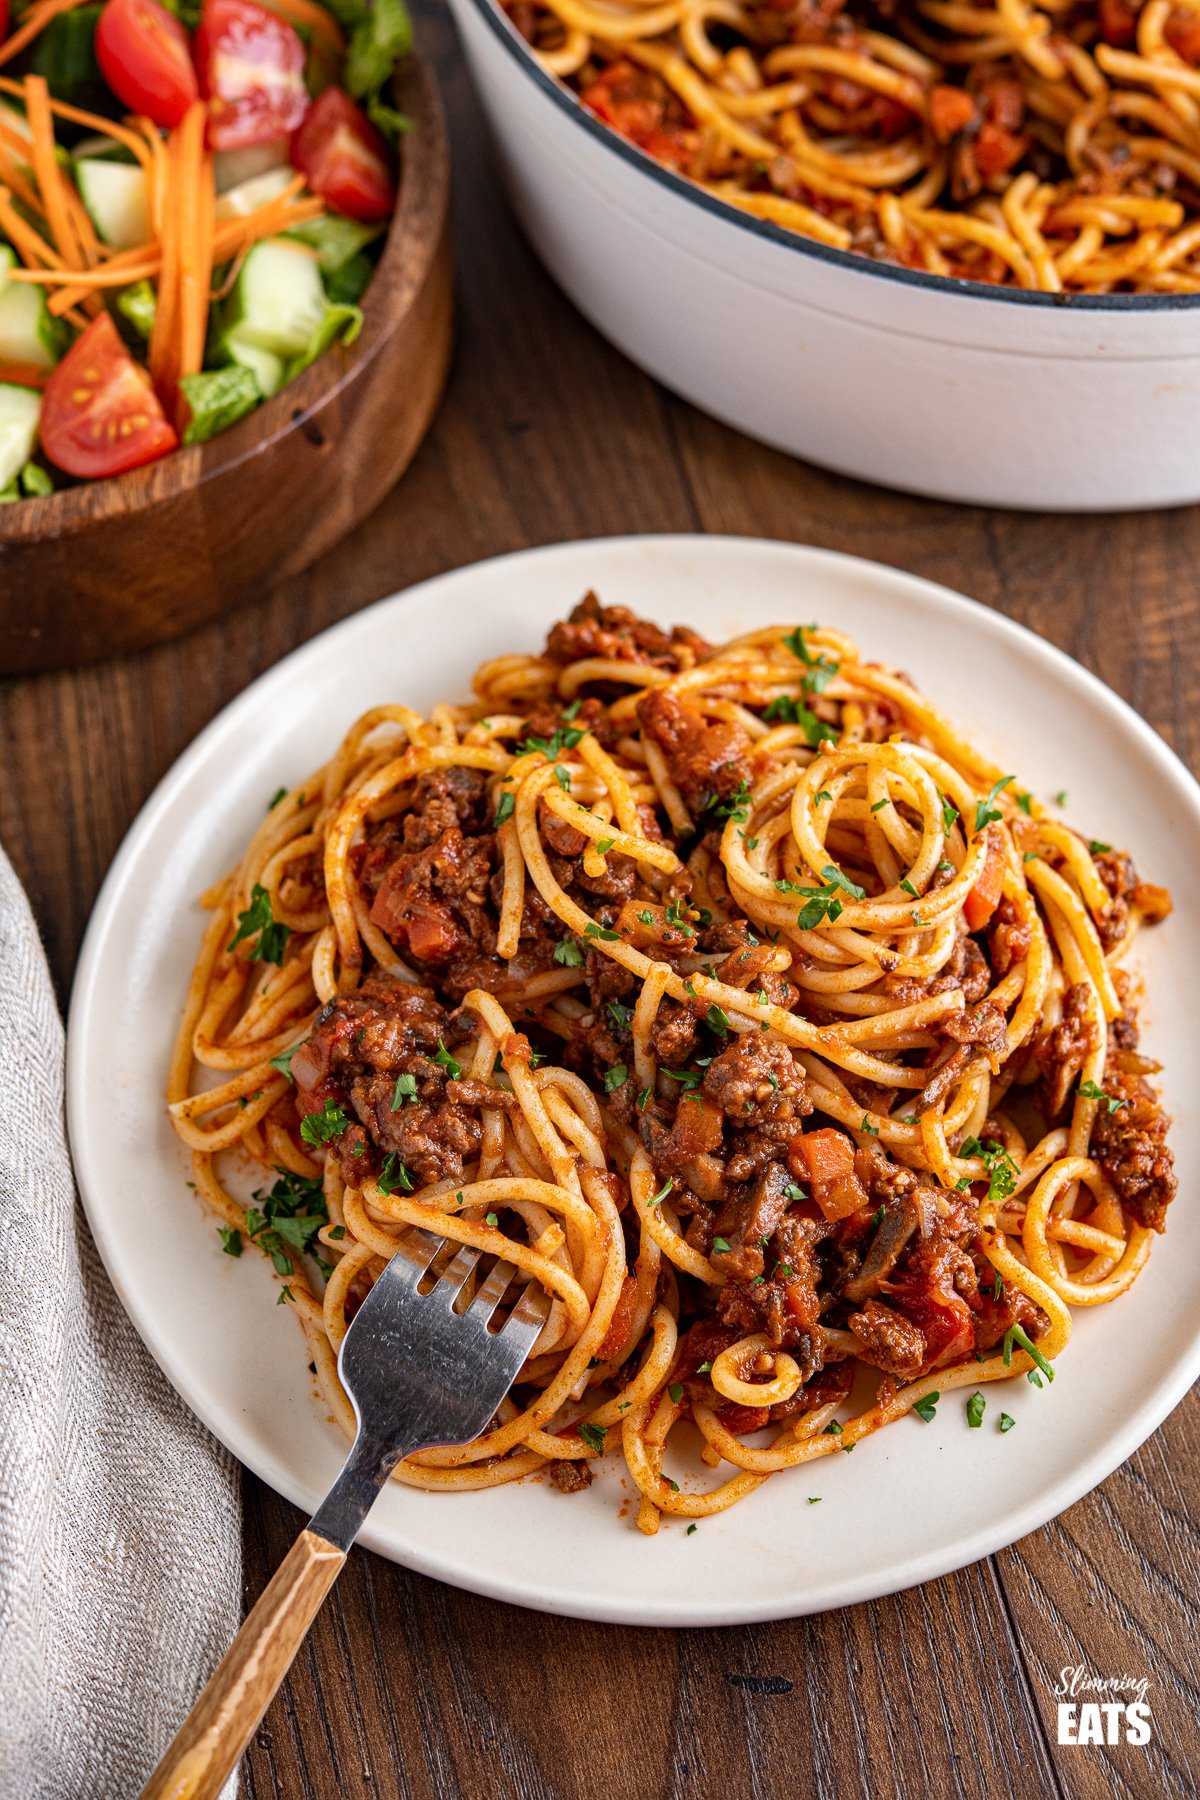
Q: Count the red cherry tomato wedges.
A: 4